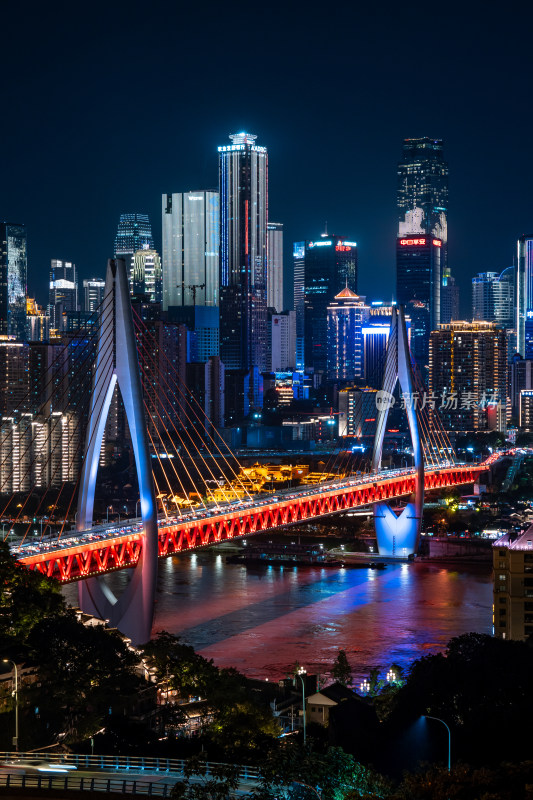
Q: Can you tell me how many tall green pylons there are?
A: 0